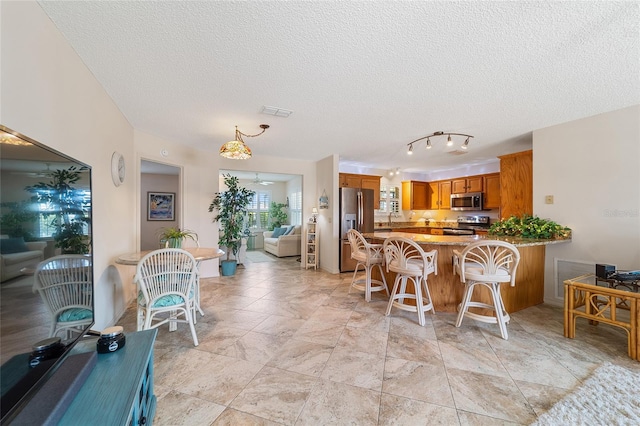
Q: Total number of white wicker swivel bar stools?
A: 3